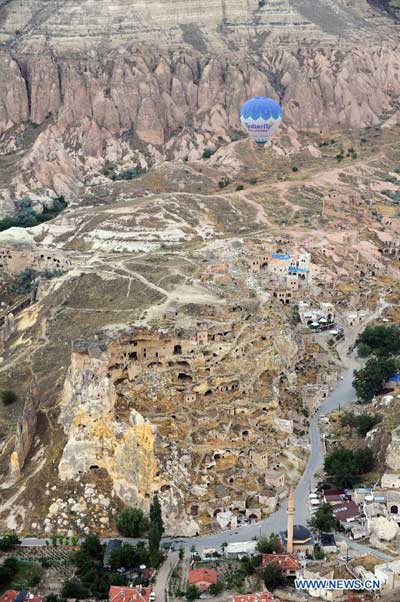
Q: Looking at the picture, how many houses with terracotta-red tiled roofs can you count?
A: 5